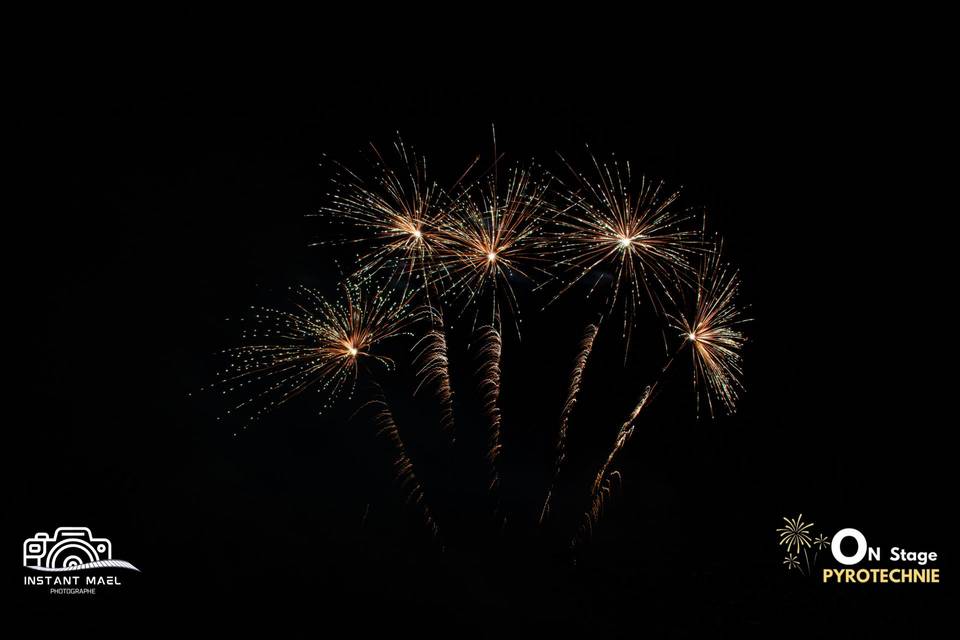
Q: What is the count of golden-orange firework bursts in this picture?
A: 5